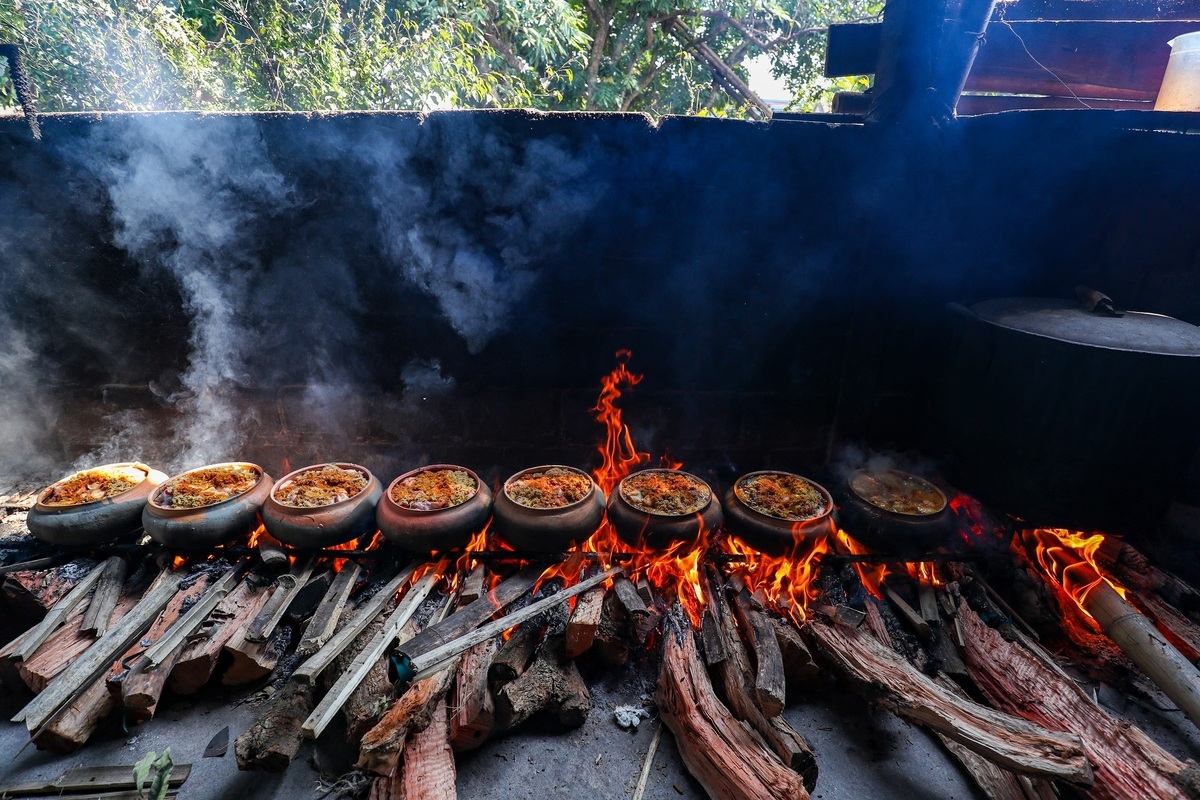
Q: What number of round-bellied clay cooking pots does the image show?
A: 8